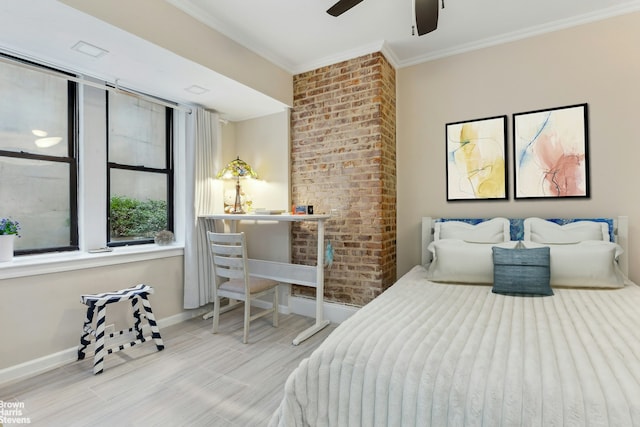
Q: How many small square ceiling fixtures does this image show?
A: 2